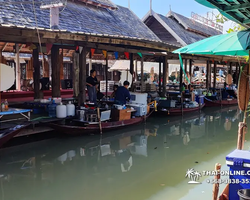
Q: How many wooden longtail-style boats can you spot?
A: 4